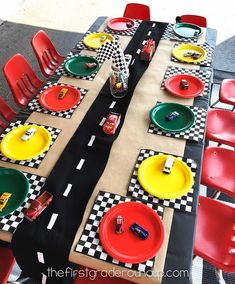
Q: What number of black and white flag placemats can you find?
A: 12